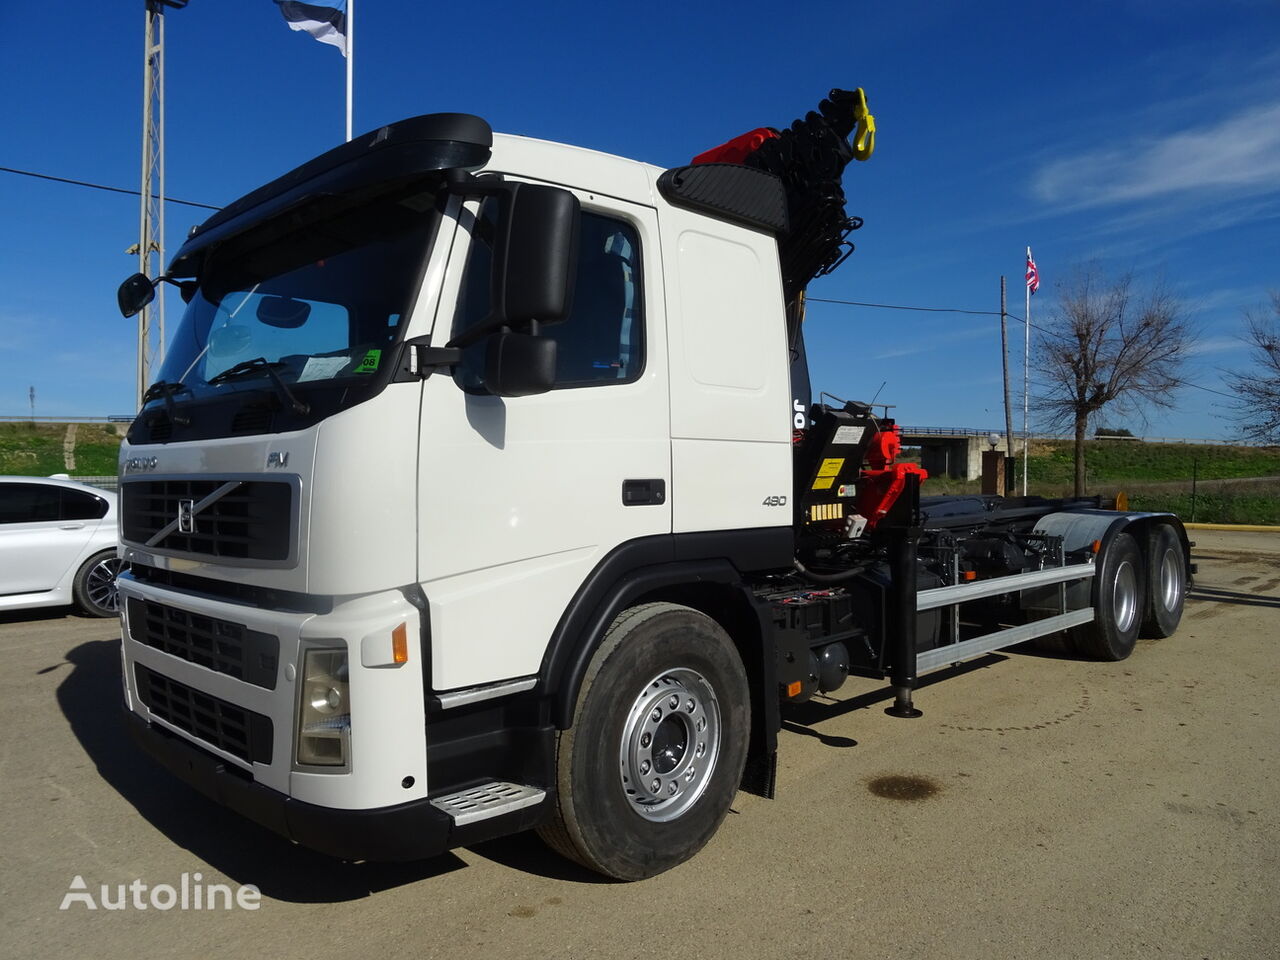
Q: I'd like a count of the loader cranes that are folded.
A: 1